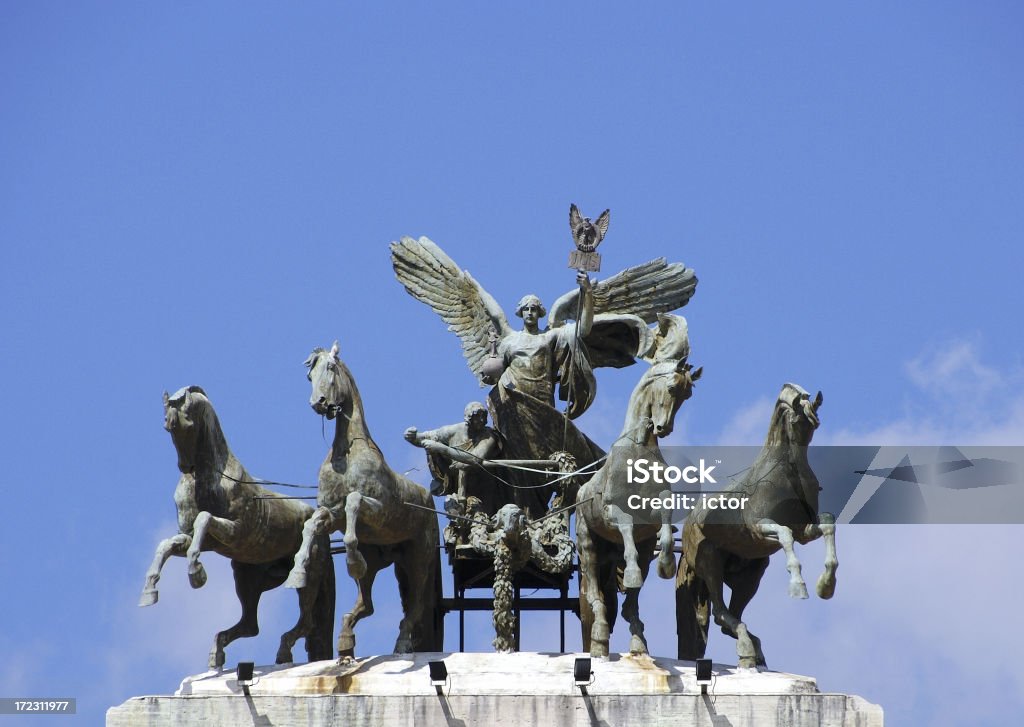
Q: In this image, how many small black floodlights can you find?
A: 4